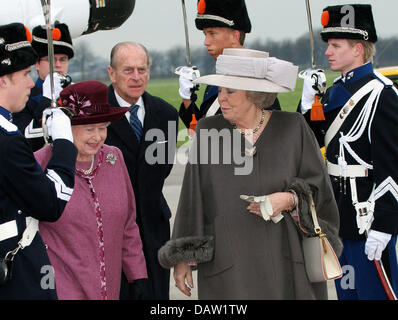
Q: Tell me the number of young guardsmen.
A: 4